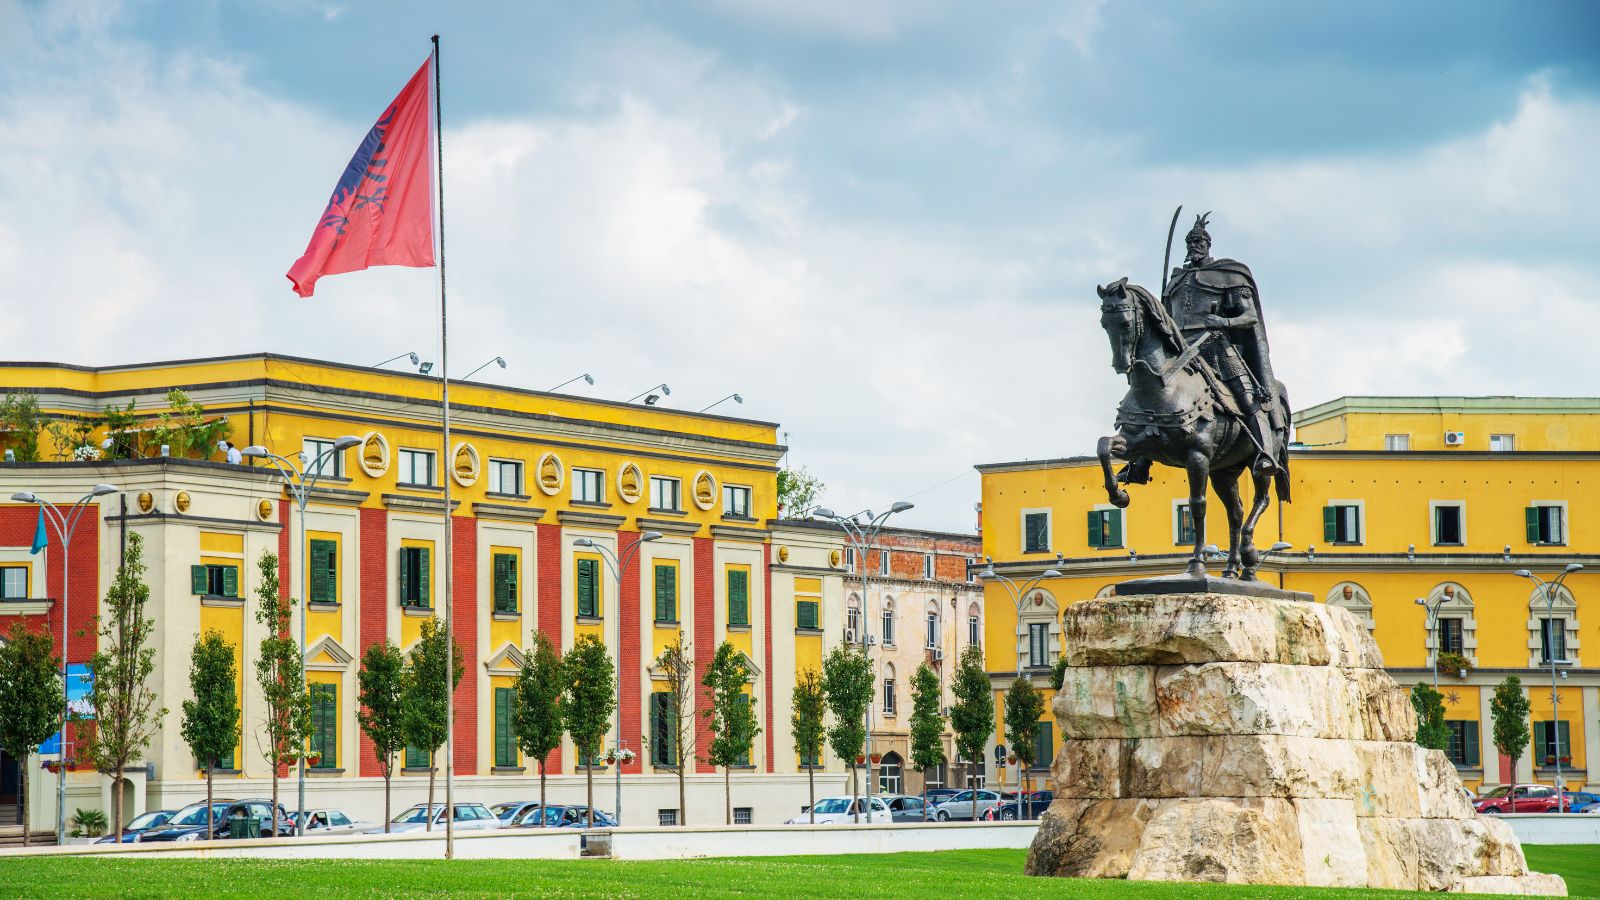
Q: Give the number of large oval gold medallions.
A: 5